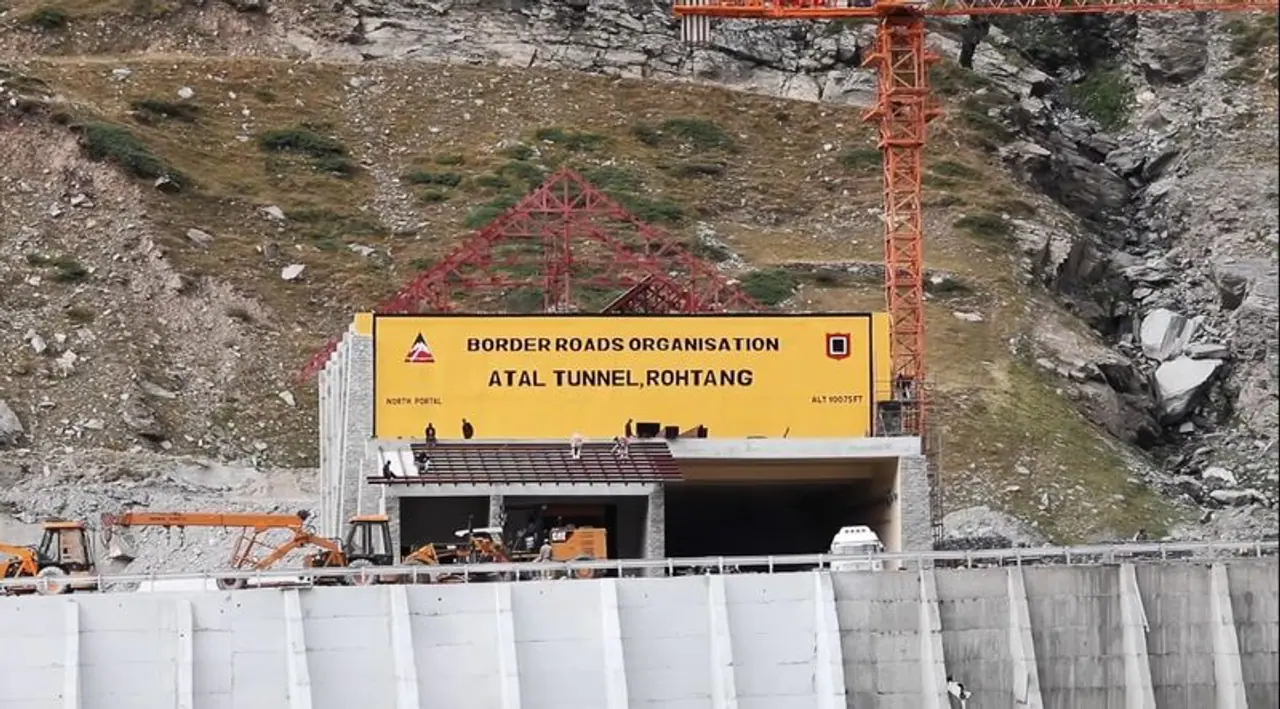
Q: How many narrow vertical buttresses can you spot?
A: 12